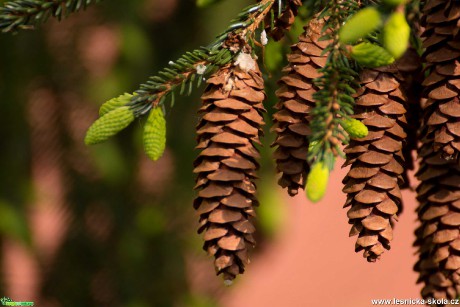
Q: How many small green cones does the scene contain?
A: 8